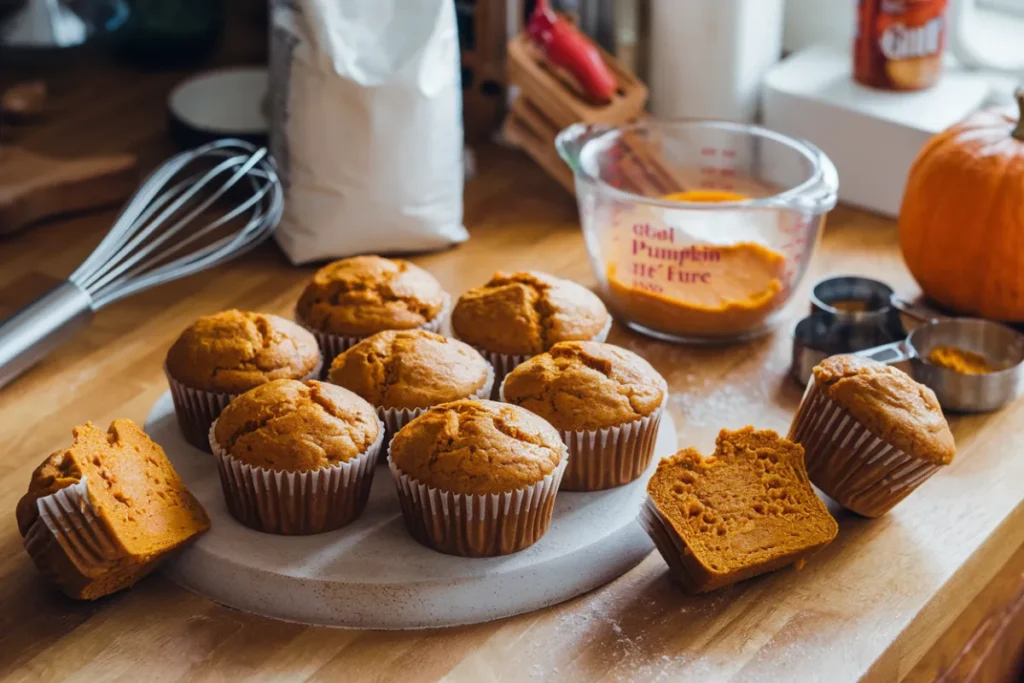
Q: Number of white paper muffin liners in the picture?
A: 10